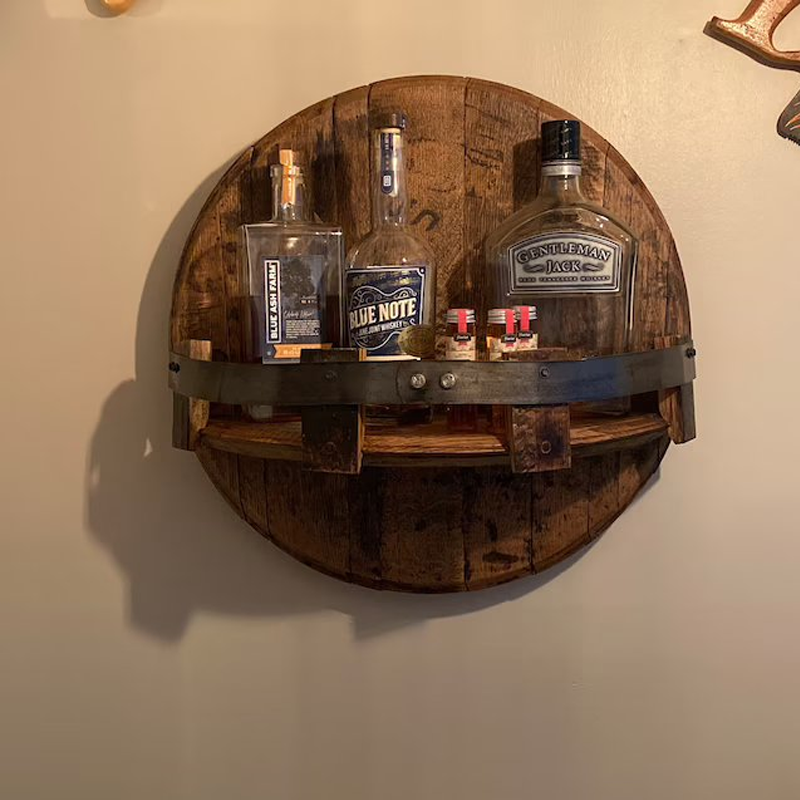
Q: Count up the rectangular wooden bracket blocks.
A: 4